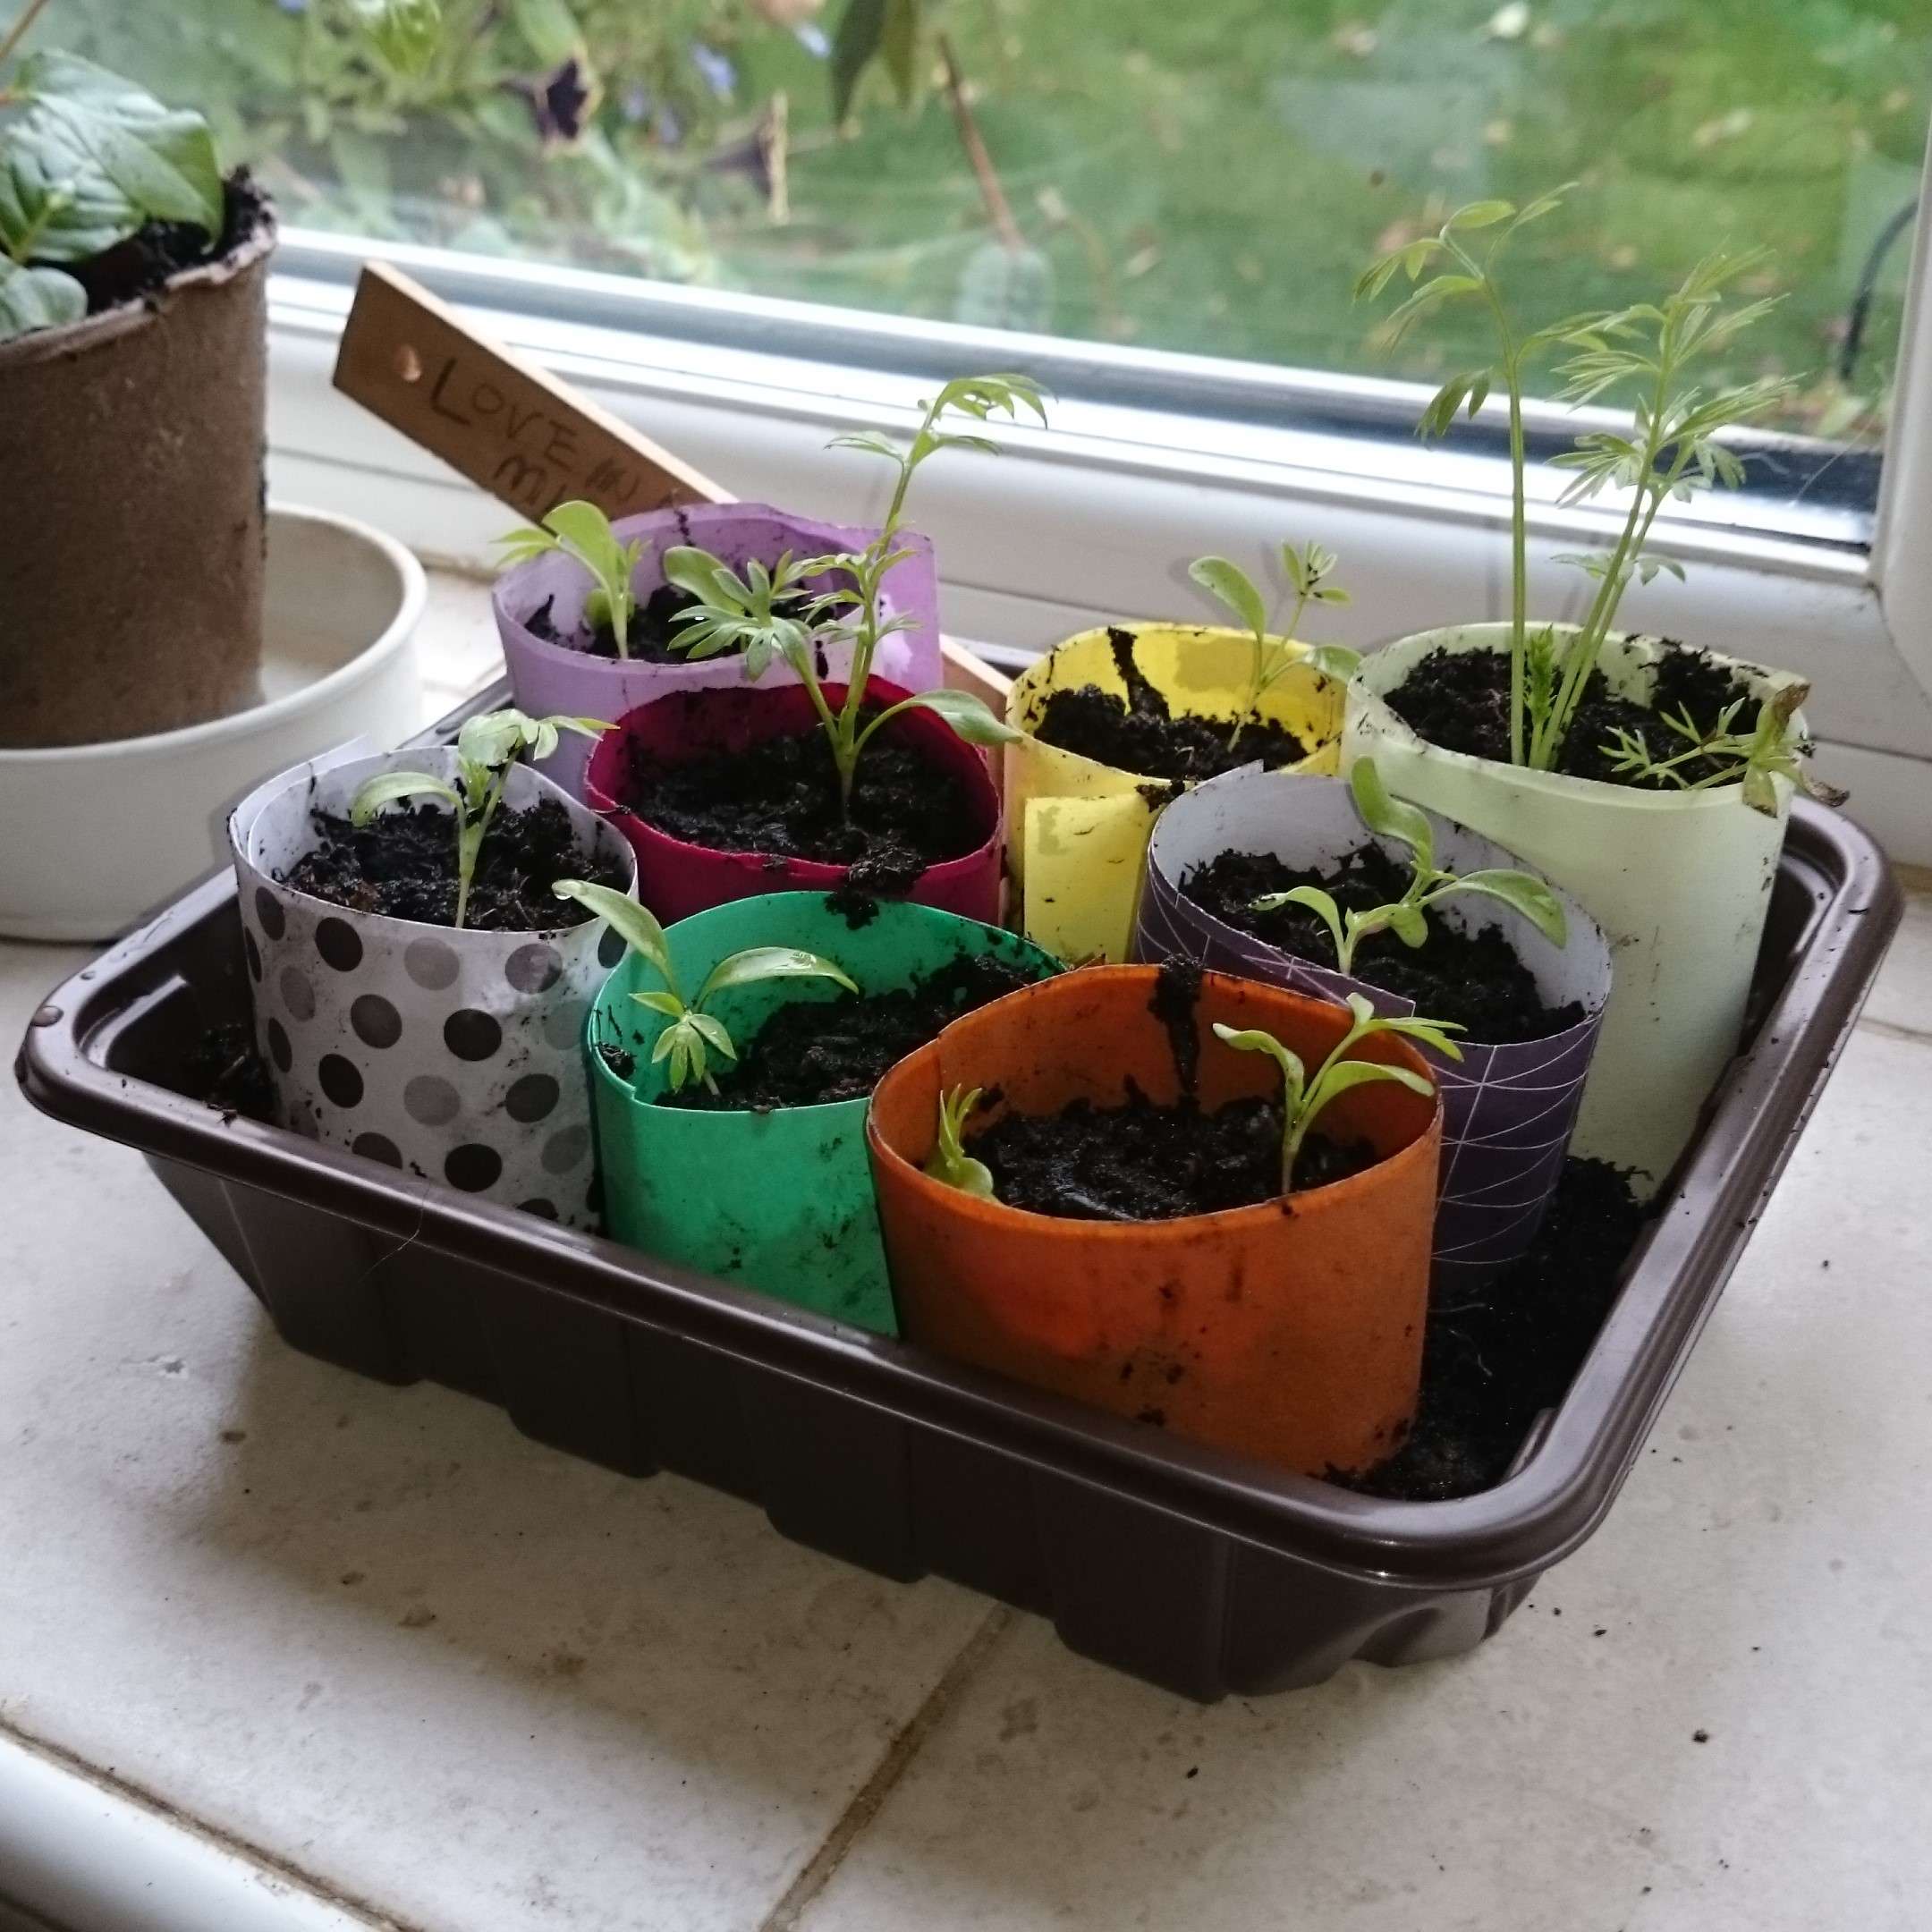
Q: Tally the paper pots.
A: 8